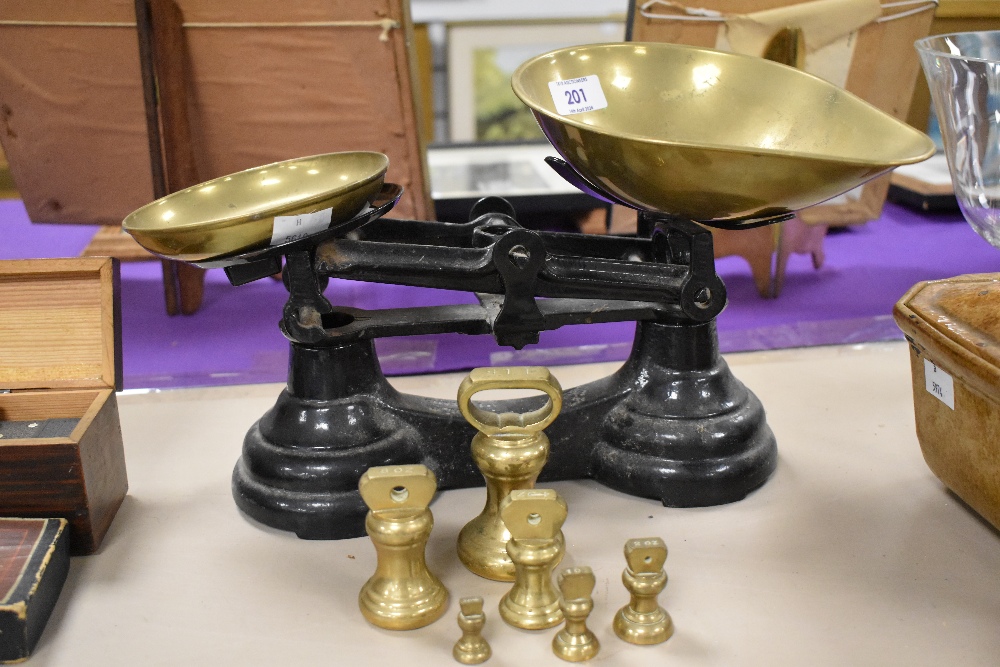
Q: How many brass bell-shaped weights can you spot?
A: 6